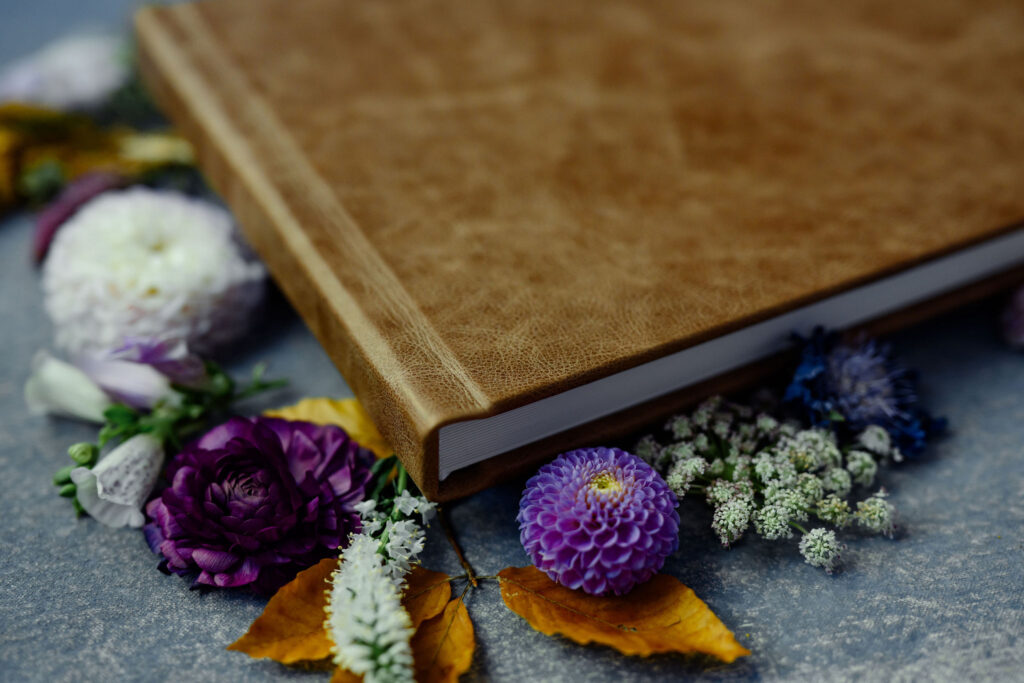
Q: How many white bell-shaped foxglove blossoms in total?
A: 2